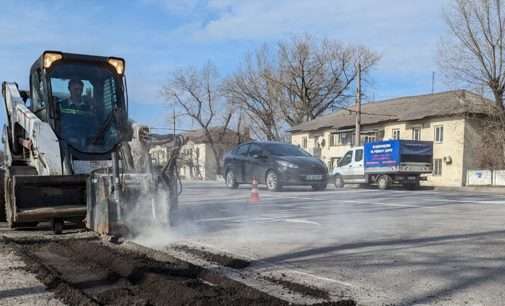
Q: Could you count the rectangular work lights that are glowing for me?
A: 2